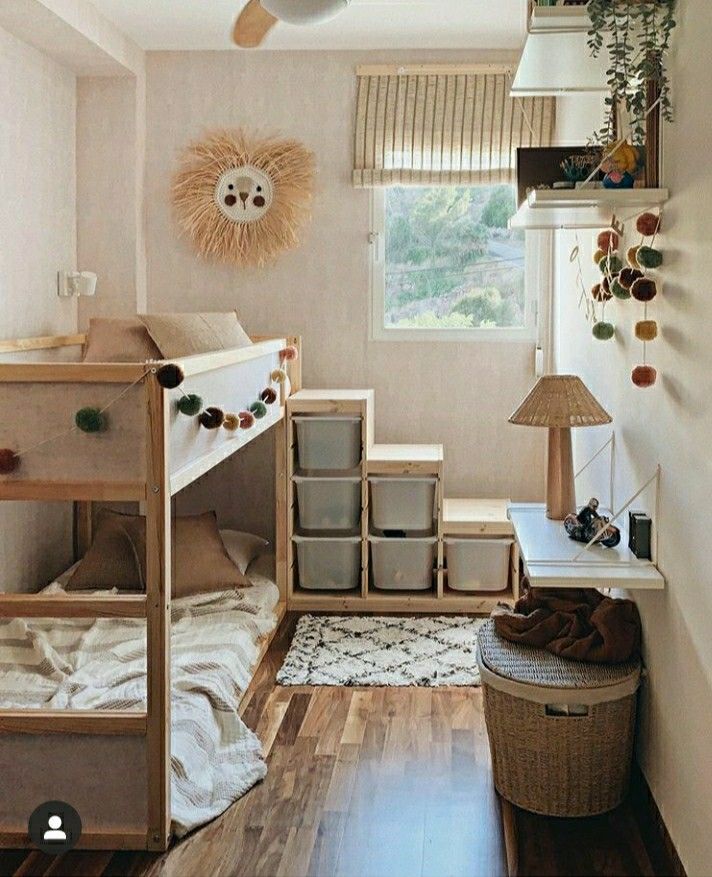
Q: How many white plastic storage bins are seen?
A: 6